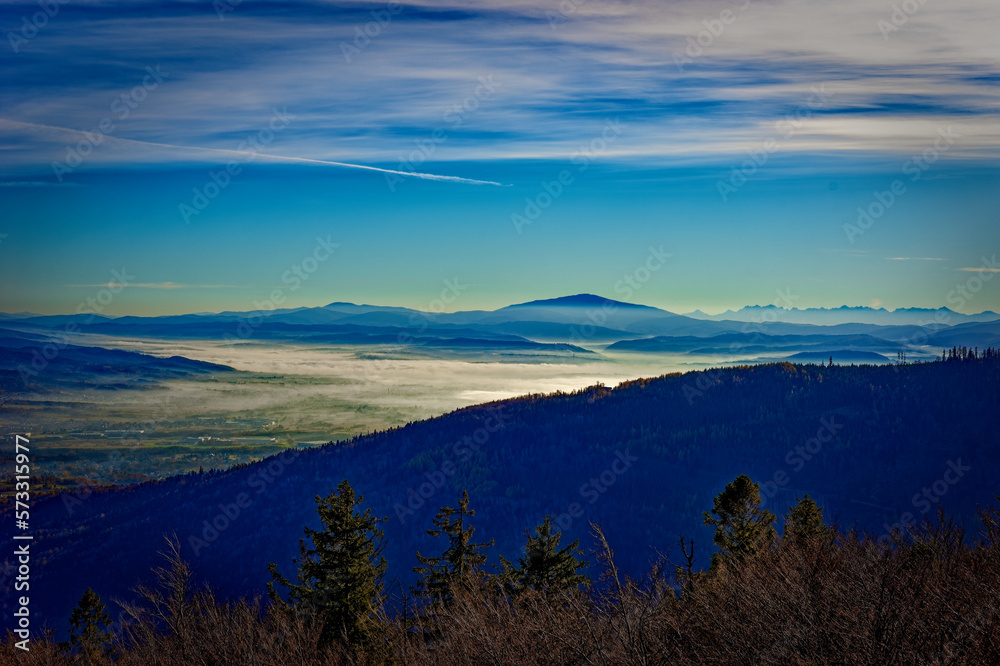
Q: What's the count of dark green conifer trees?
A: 6